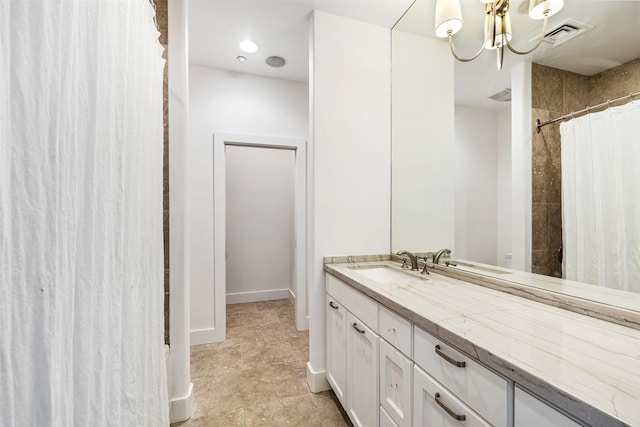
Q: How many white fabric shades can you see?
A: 3